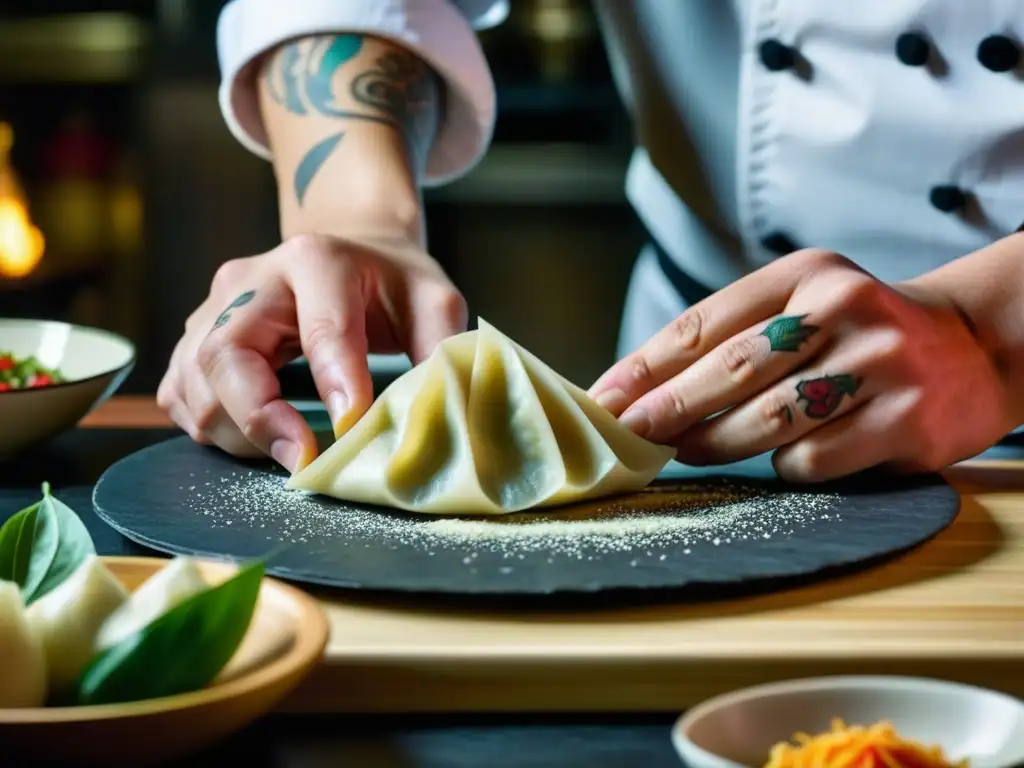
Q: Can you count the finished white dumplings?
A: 3